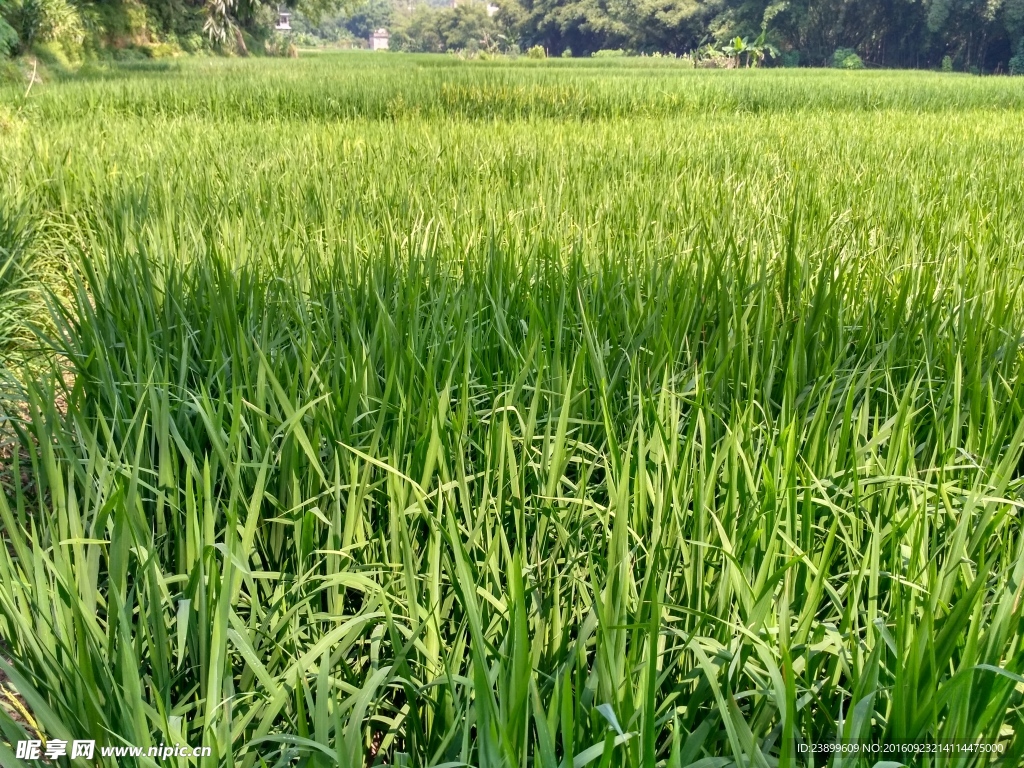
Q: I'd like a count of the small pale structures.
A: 2